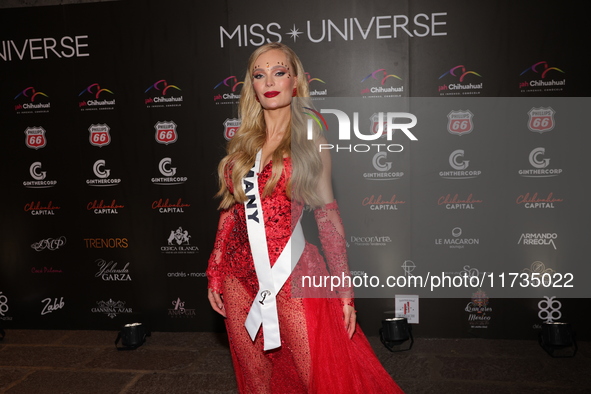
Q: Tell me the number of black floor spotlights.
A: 3